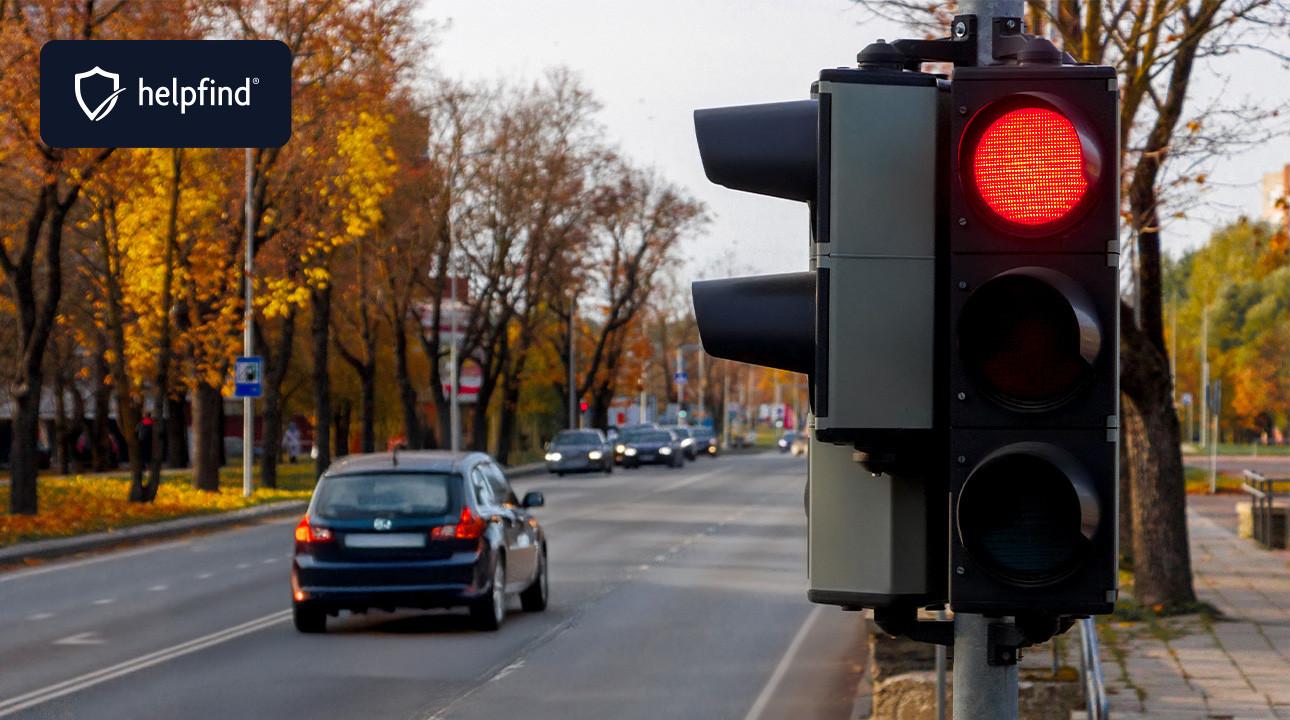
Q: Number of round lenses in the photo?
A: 3